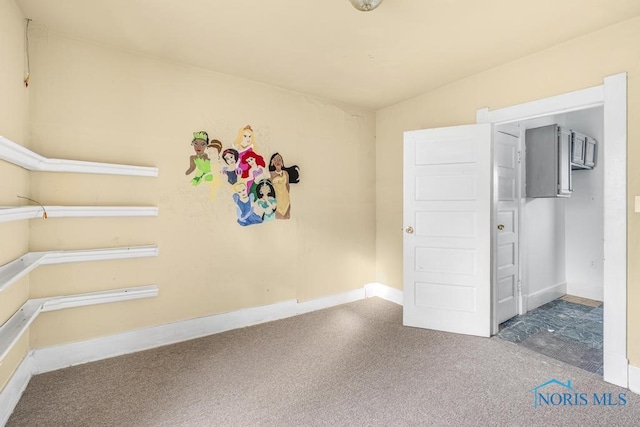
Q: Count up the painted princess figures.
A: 8